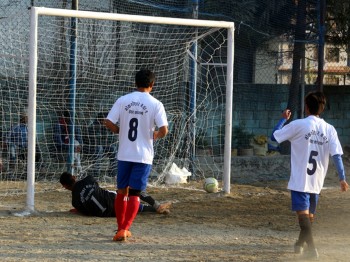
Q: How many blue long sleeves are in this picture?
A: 2